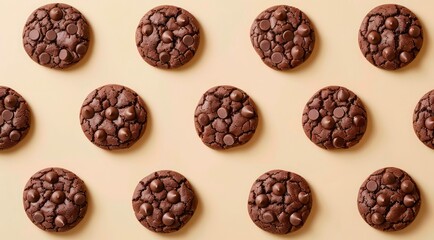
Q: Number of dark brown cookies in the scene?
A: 13